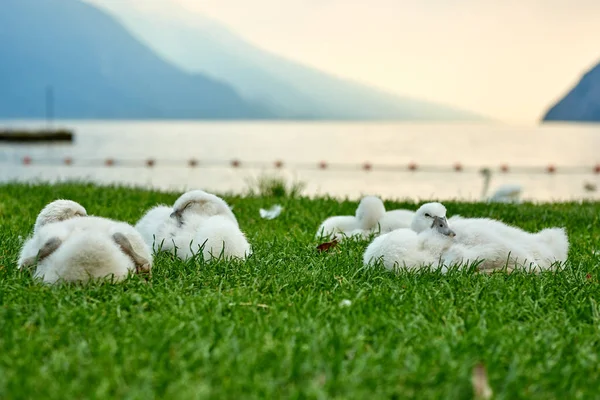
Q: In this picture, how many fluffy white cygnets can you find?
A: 4